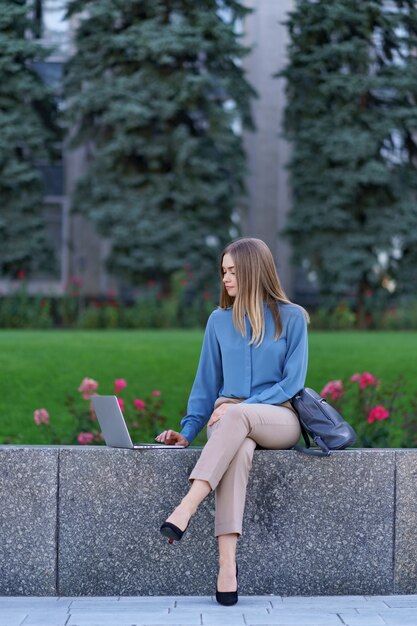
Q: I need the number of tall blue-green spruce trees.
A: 3